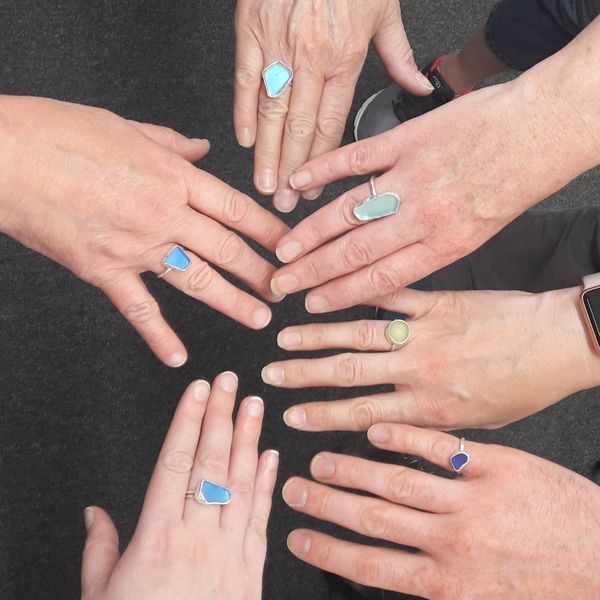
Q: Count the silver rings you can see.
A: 6